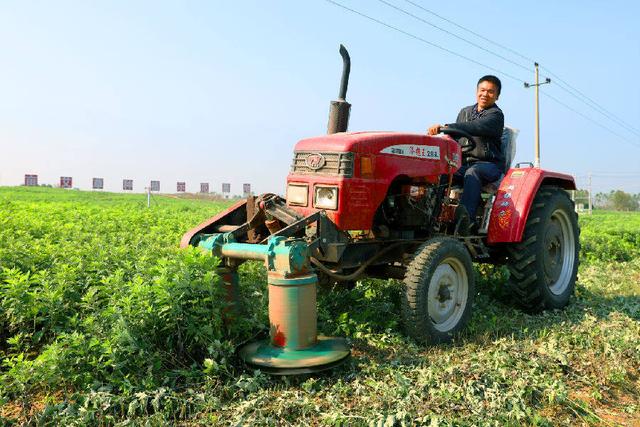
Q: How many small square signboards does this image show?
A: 9